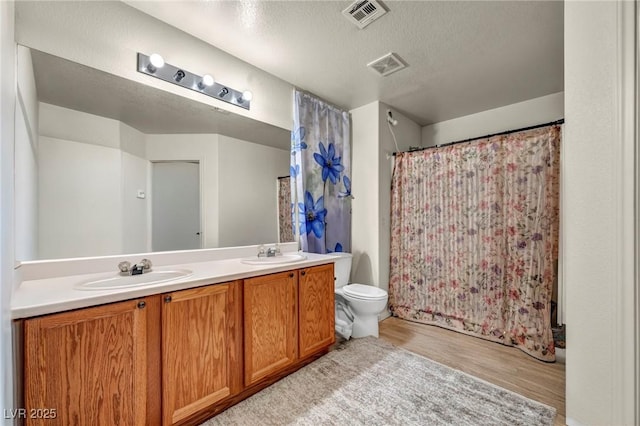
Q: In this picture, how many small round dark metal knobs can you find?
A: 4